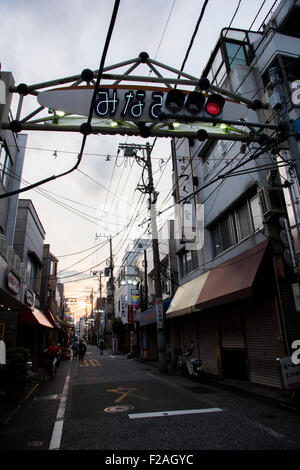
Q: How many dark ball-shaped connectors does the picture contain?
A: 10